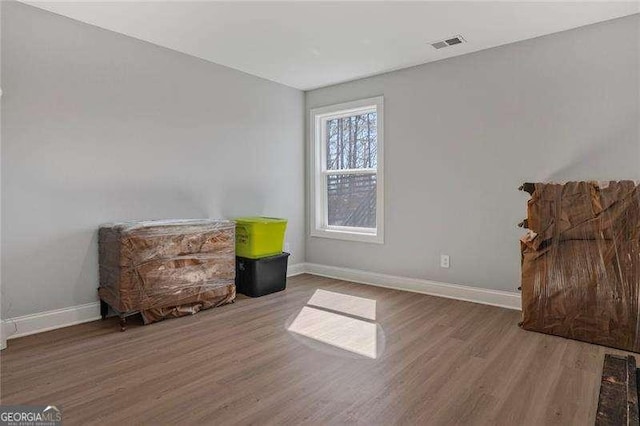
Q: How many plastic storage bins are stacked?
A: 2